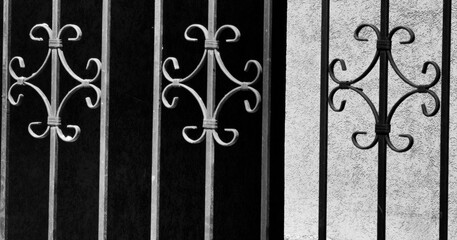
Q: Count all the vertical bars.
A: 9